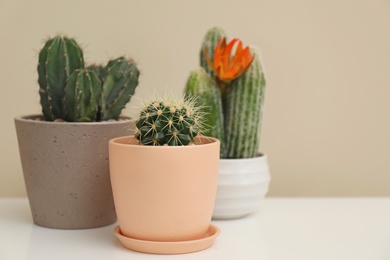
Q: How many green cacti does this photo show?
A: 3